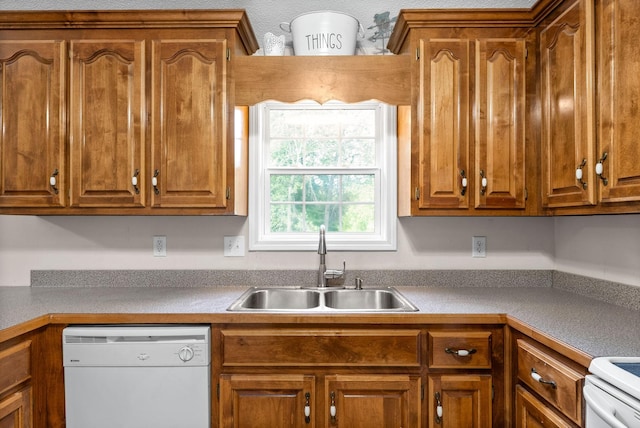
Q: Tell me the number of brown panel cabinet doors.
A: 12